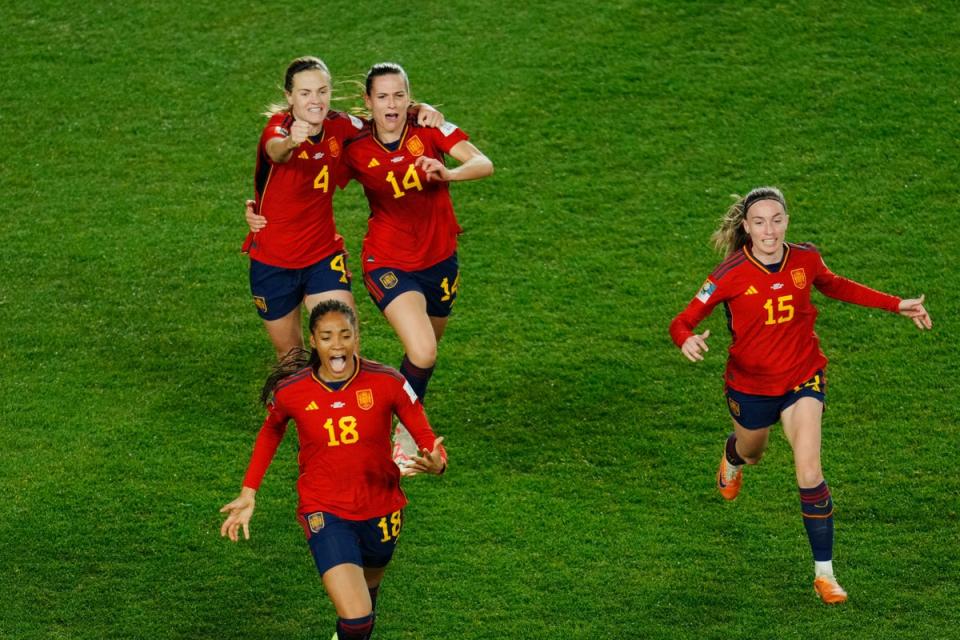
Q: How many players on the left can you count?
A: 3